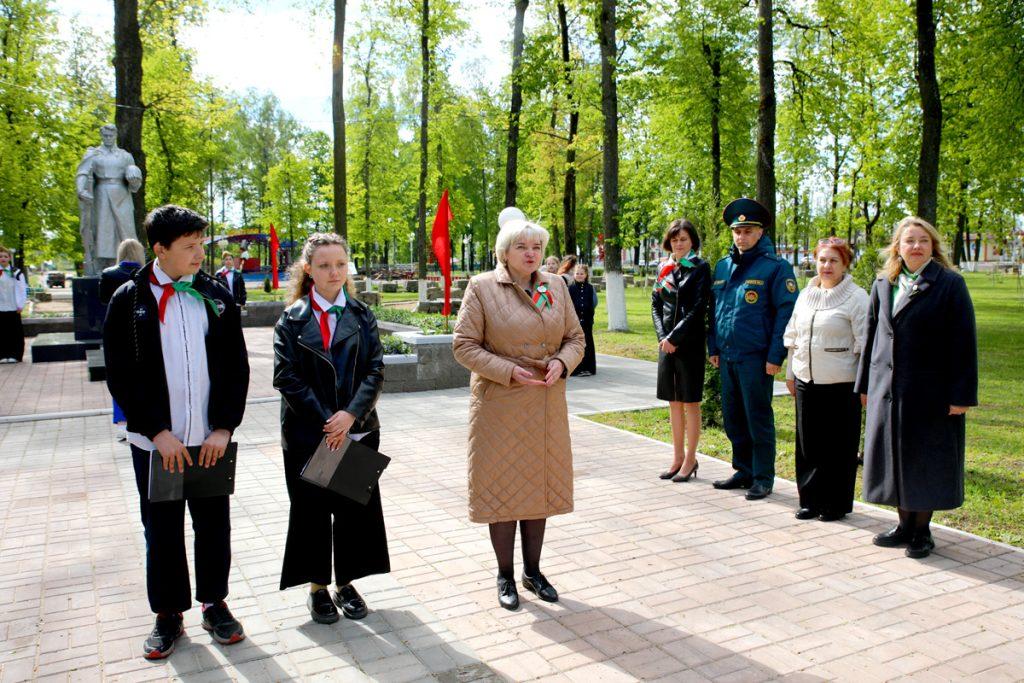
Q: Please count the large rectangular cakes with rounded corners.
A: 0